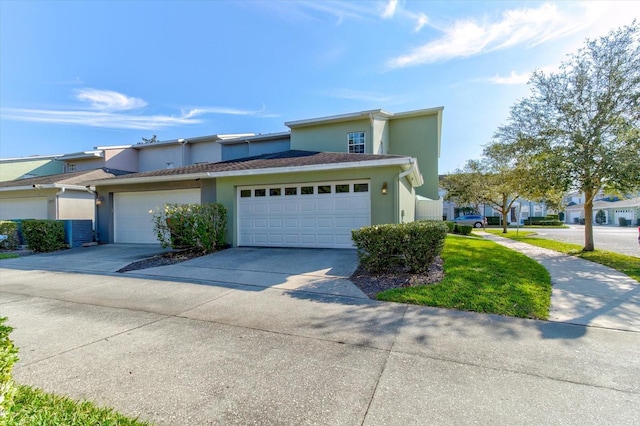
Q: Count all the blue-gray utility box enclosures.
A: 1